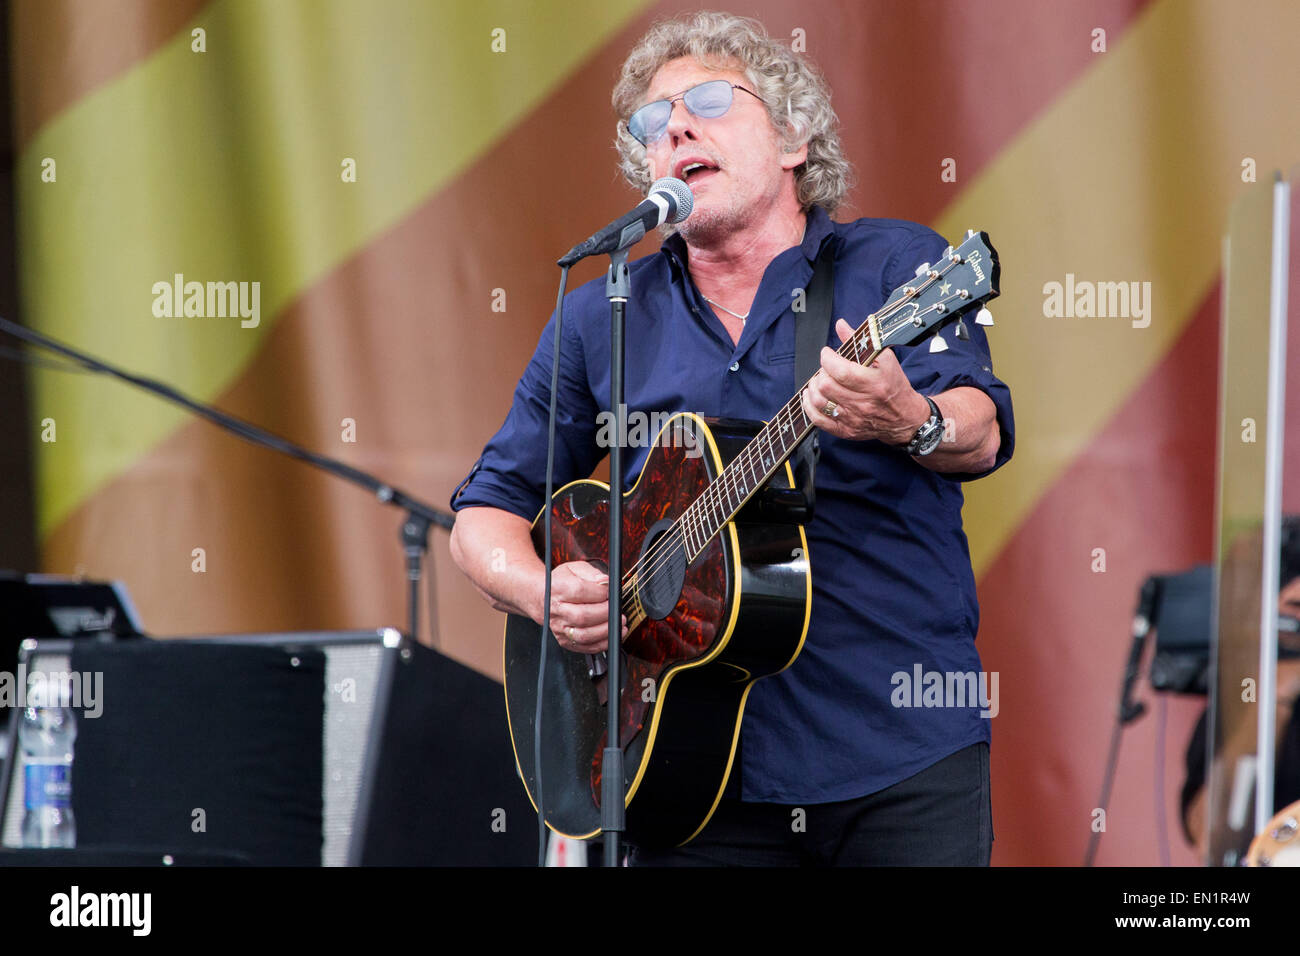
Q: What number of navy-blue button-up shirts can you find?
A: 1